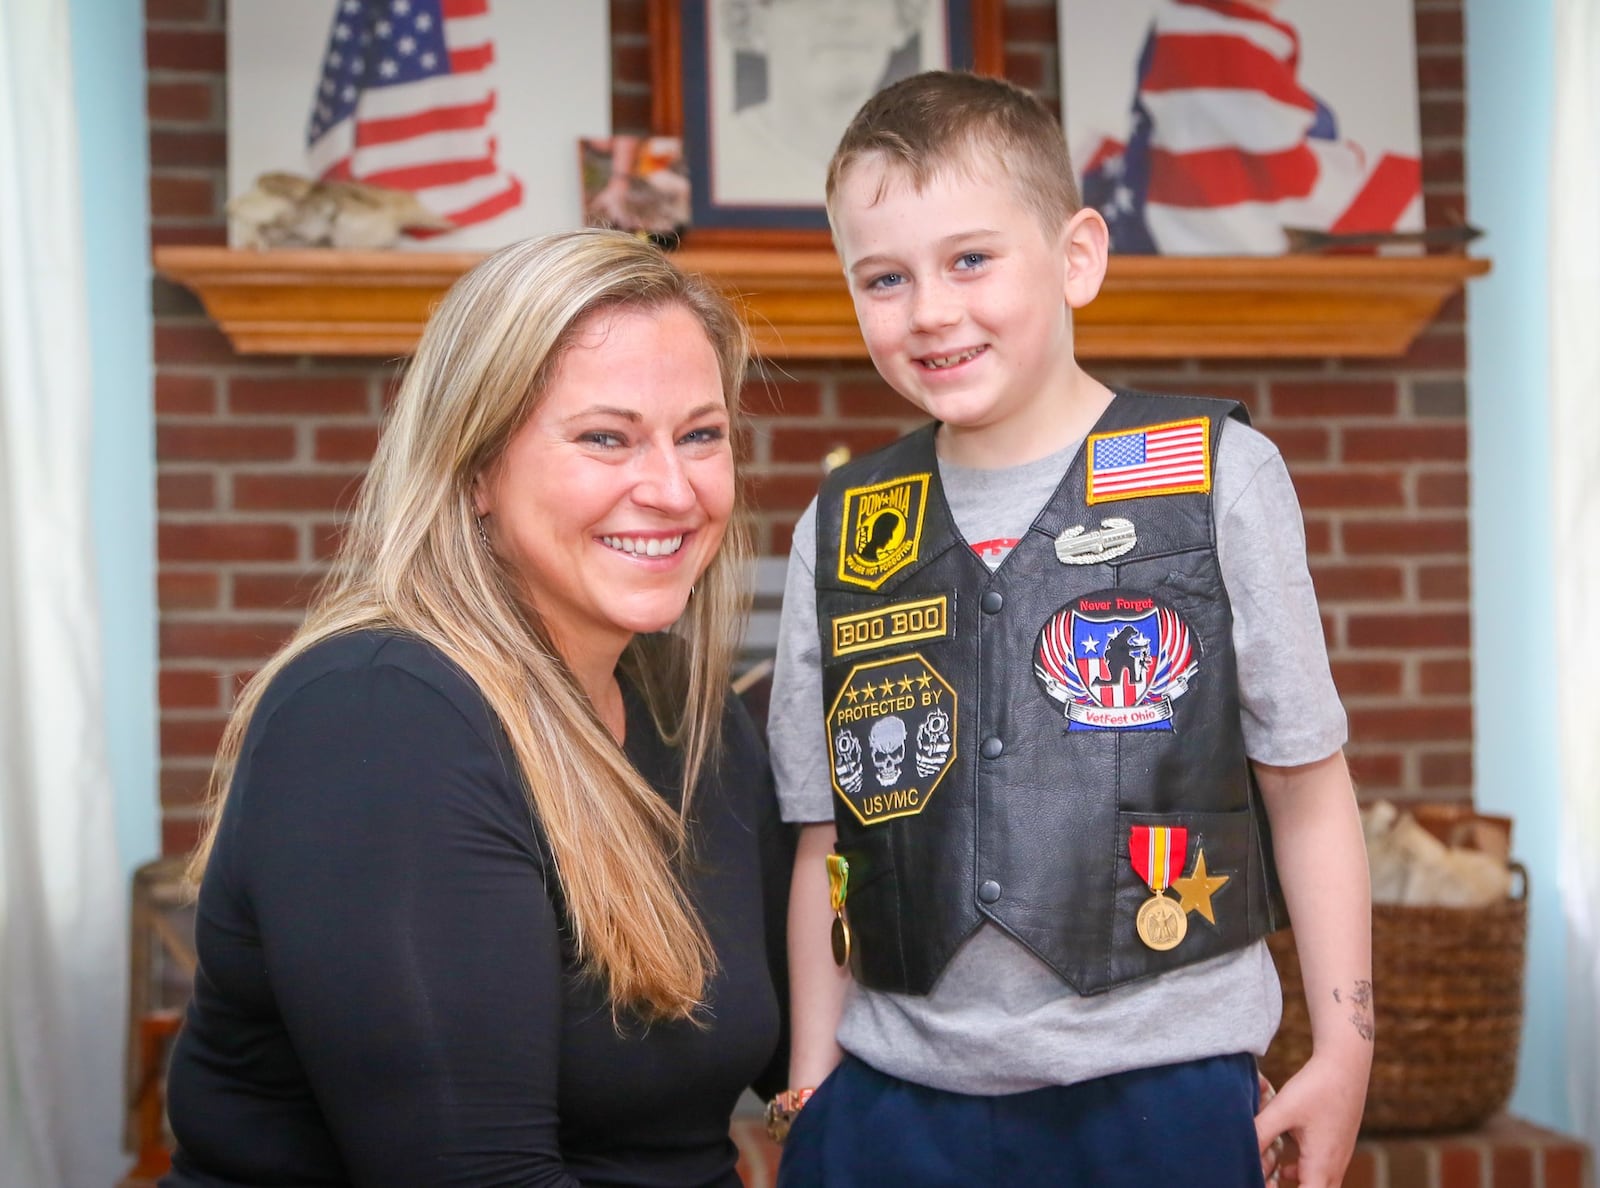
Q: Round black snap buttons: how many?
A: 3